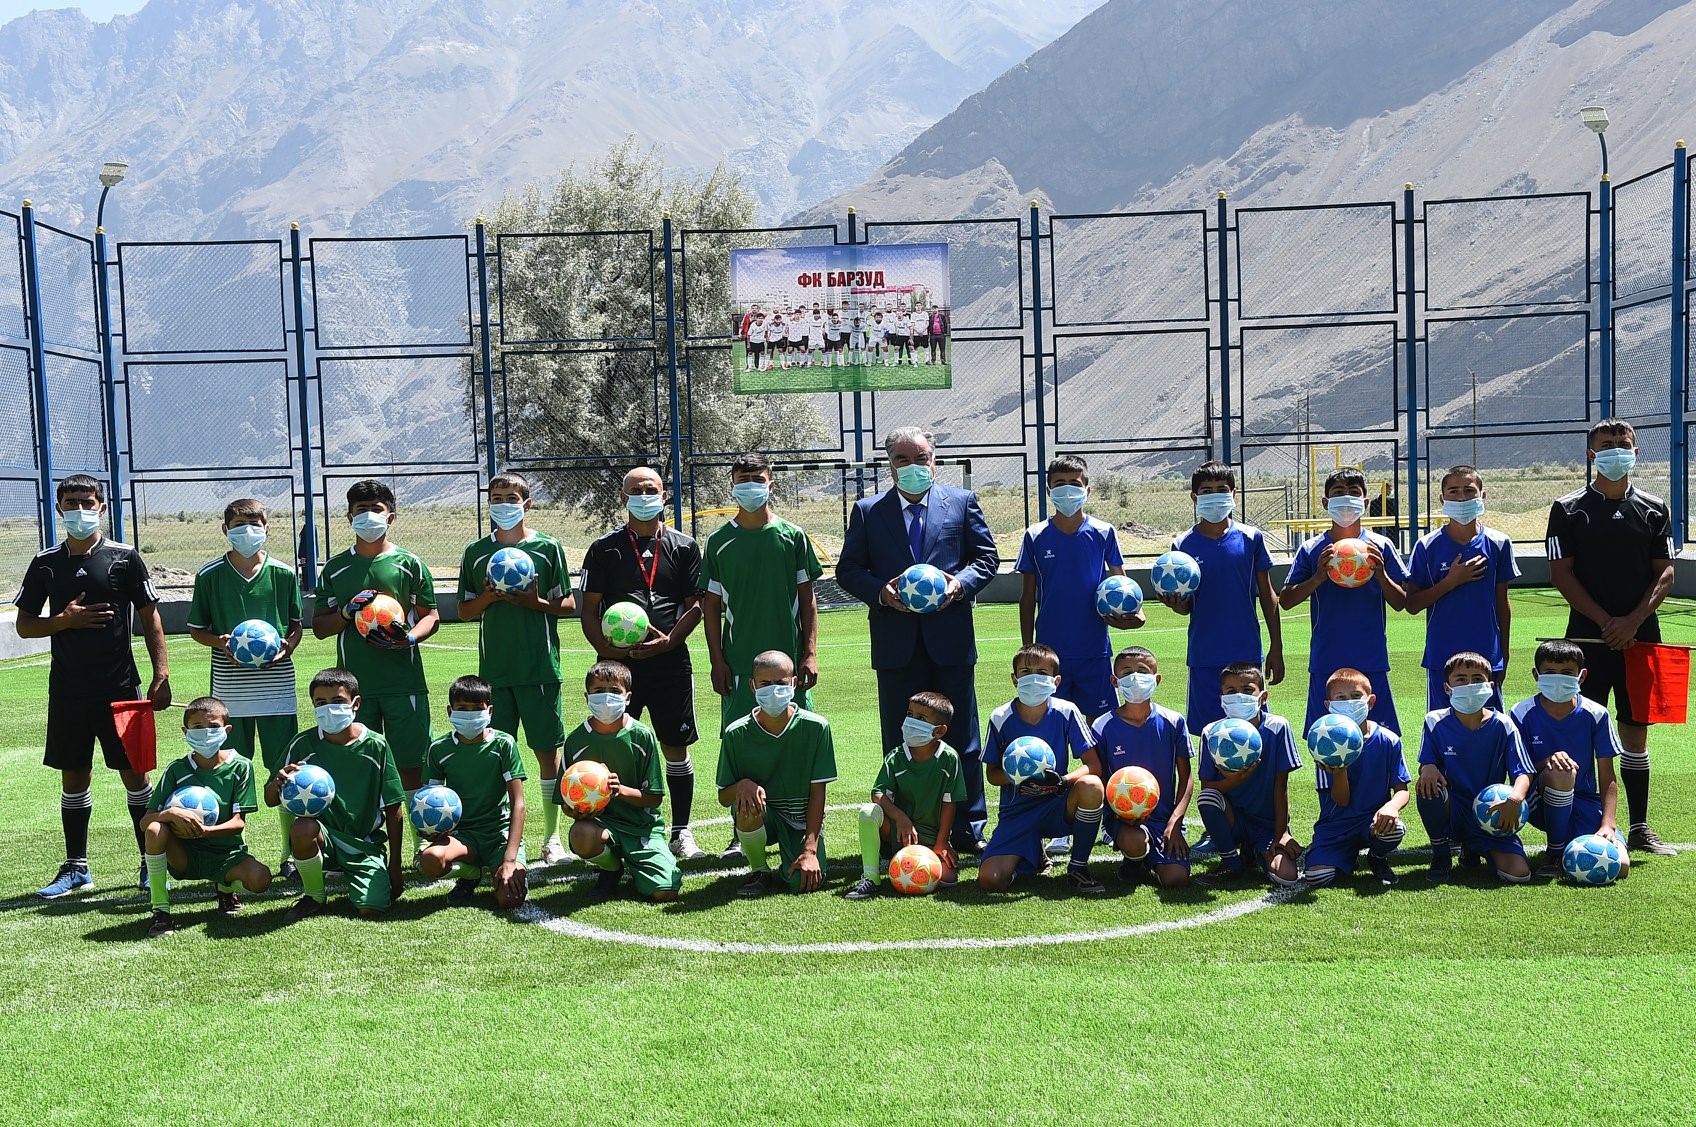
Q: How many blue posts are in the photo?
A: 11